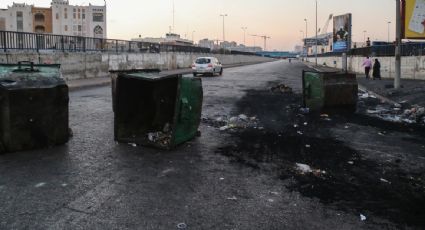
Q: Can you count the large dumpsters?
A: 3